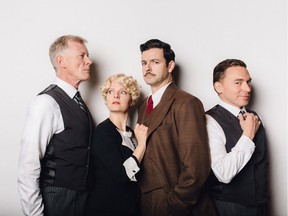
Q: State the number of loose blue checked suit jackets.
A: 0